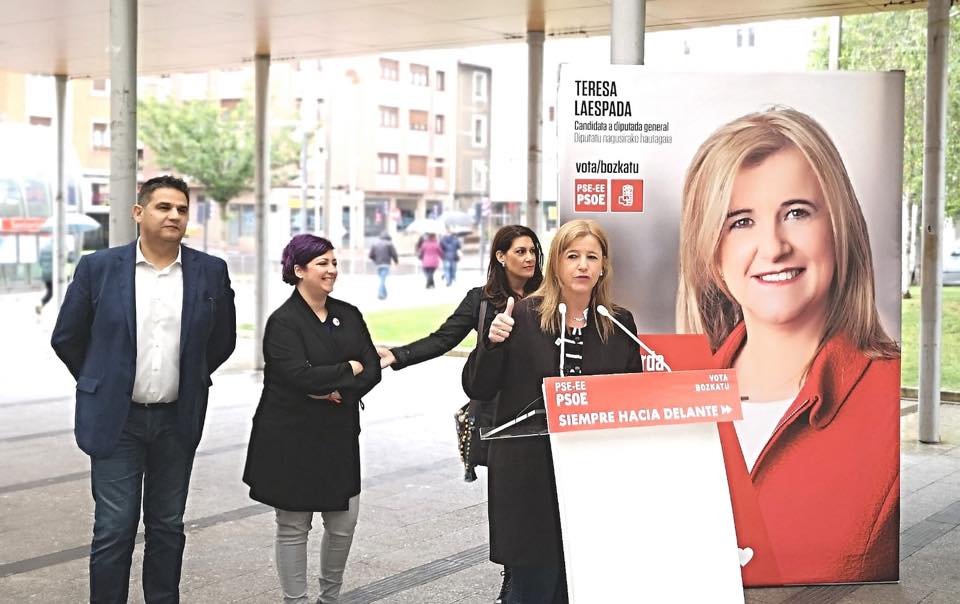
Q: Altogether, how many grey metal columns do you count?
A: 6